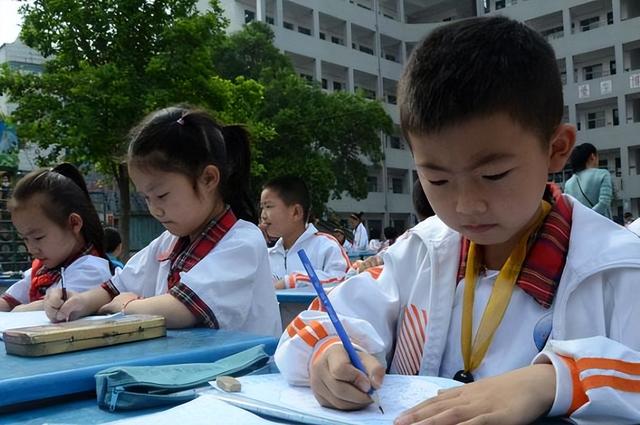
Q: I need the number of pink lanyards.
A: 0